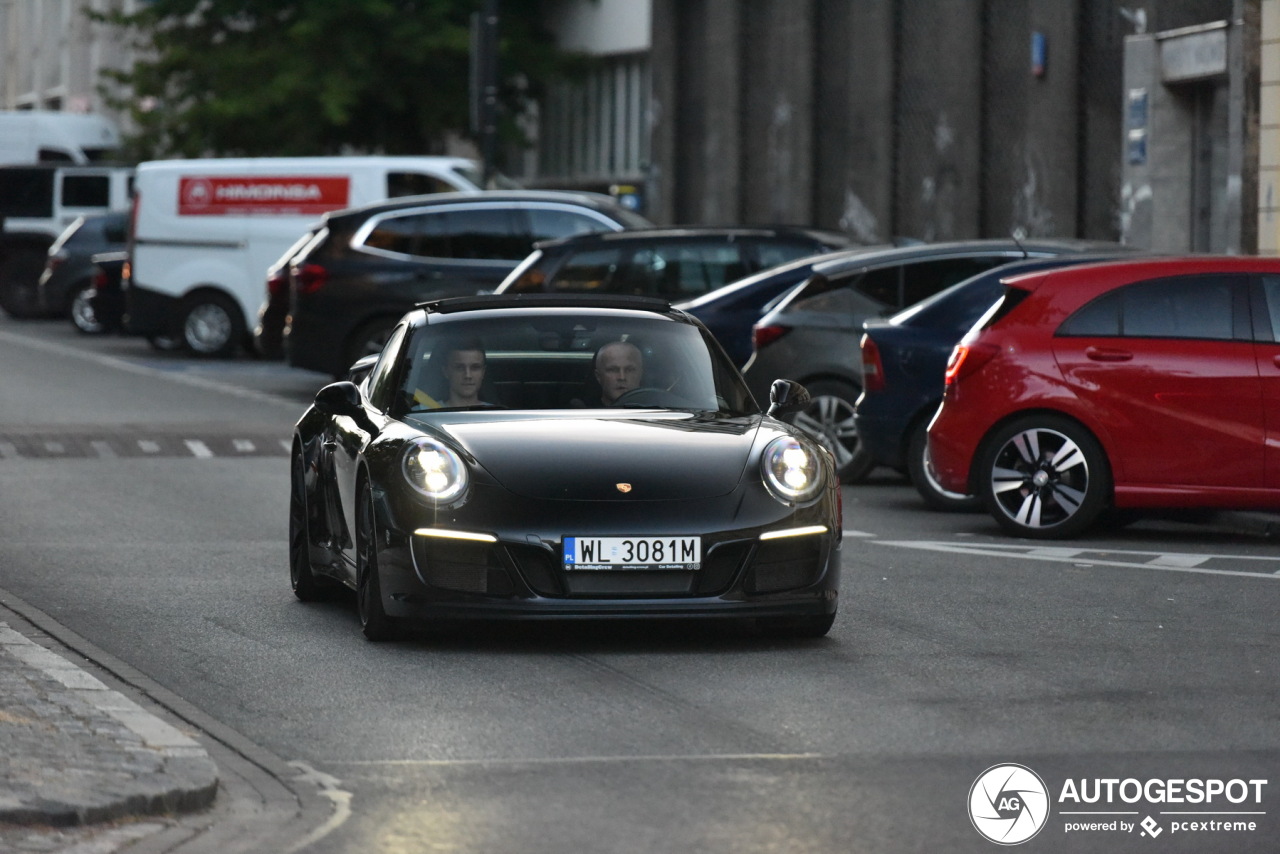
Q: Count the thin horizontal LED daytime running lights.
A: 2